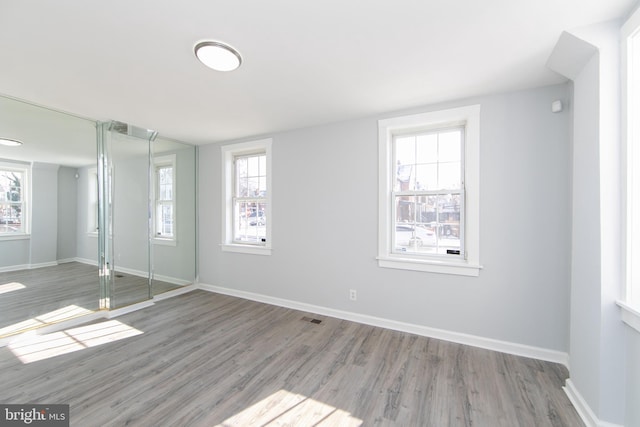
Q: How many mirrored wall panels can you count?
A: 3